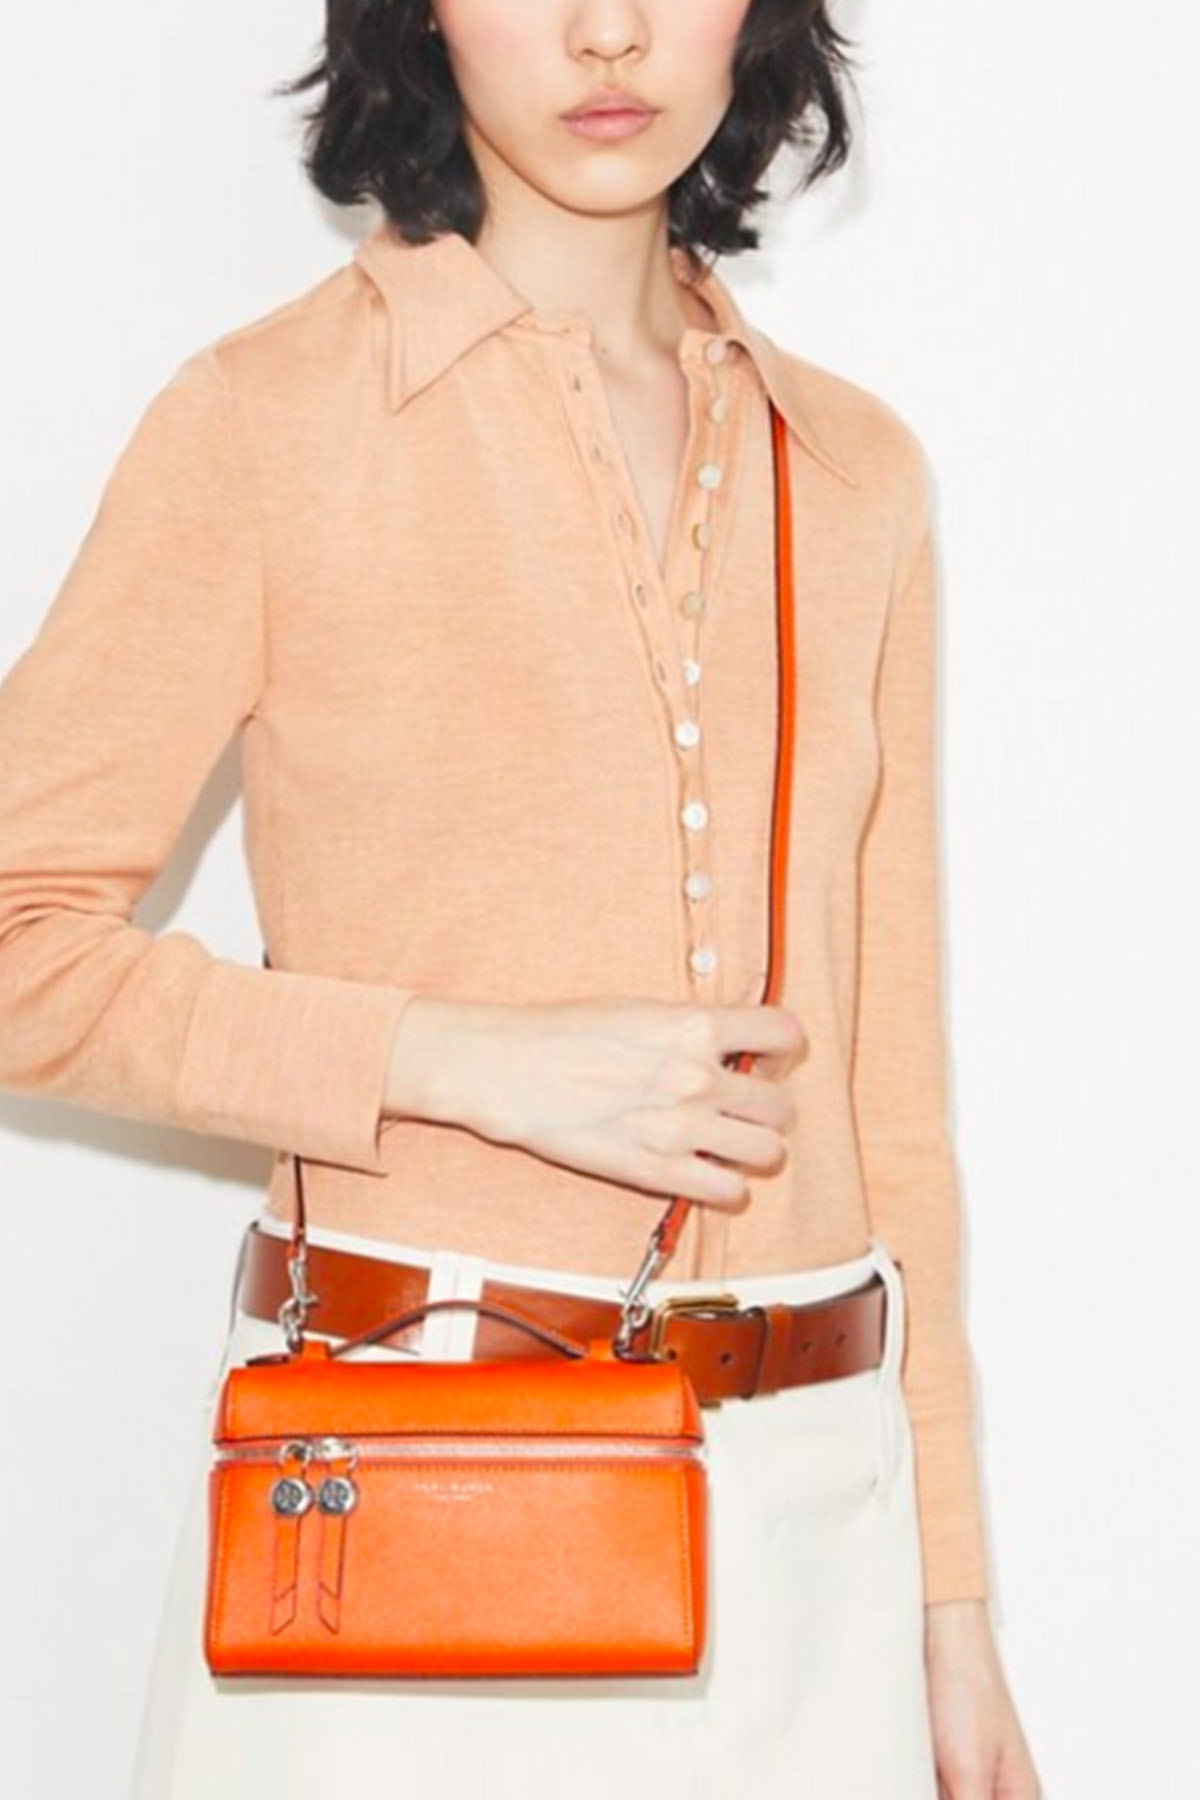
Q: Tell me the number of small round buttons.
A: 10